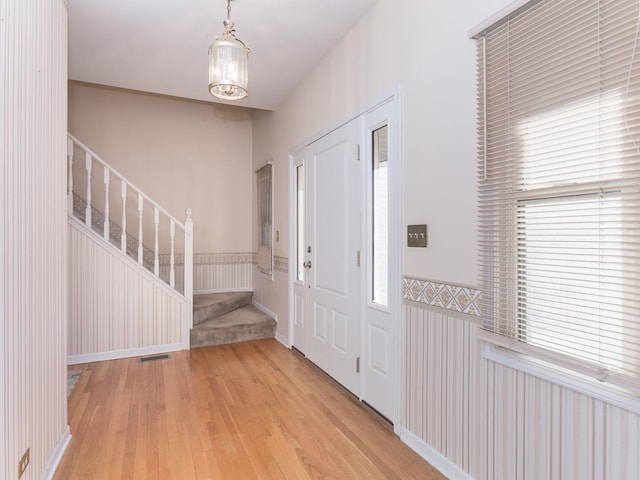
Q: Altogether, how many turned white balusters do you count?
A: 7